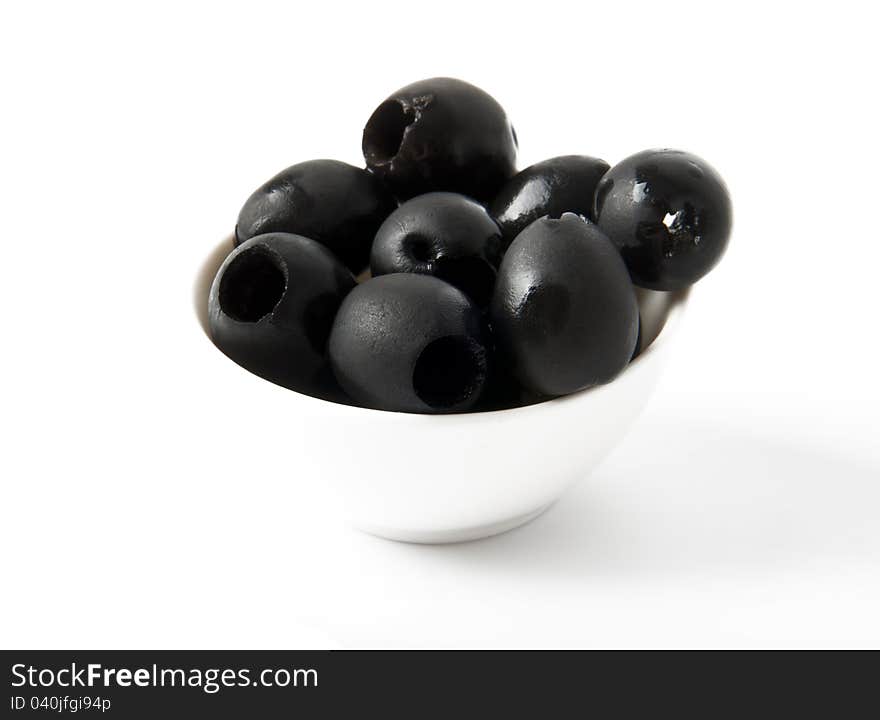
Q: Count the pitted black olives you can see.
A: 8